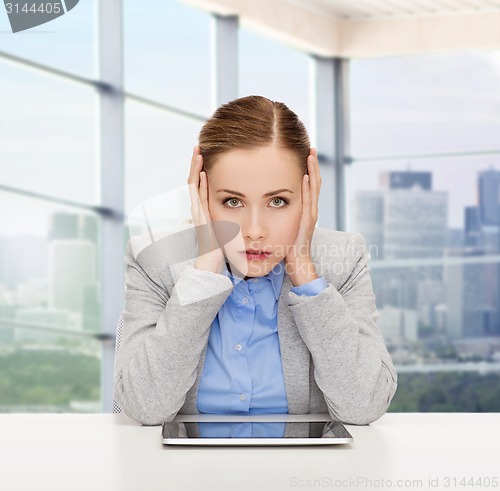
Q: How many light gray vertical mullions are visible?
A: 3